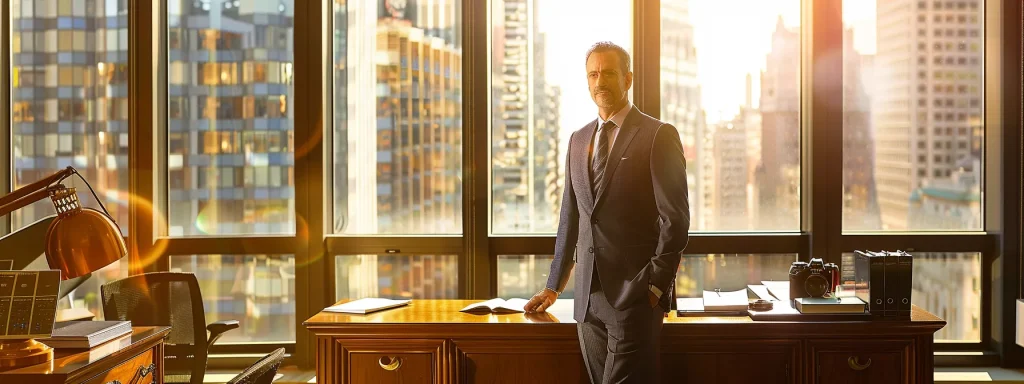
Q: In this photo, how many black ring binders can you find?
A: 3